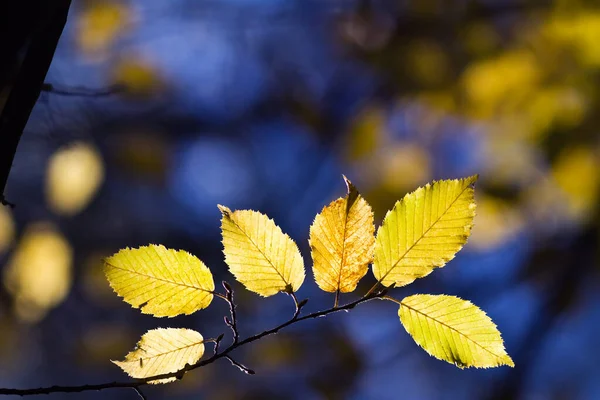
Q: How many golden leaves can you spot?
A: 6